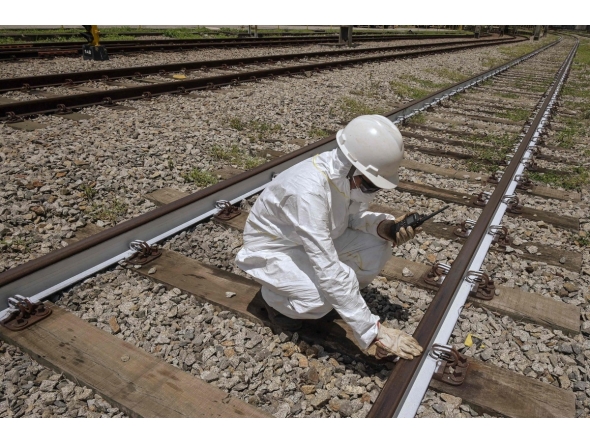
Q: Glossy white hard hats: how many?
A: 1